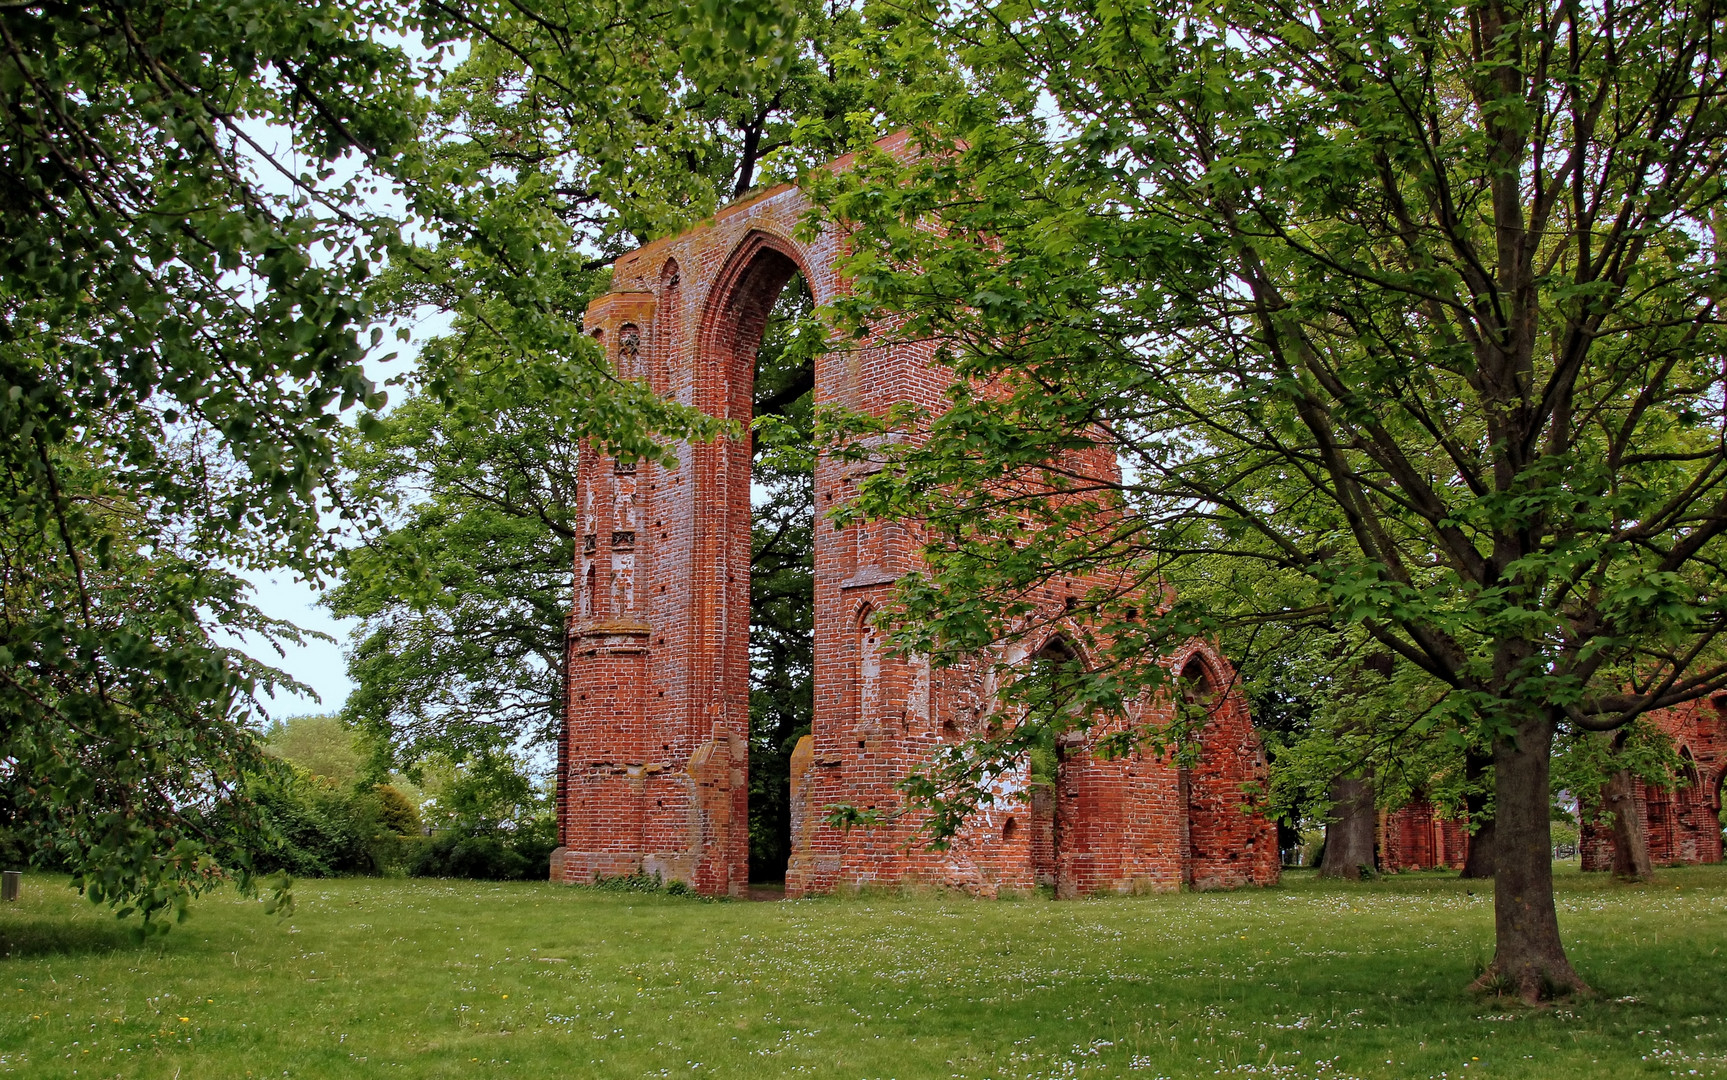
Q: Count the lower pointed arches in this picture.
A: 2